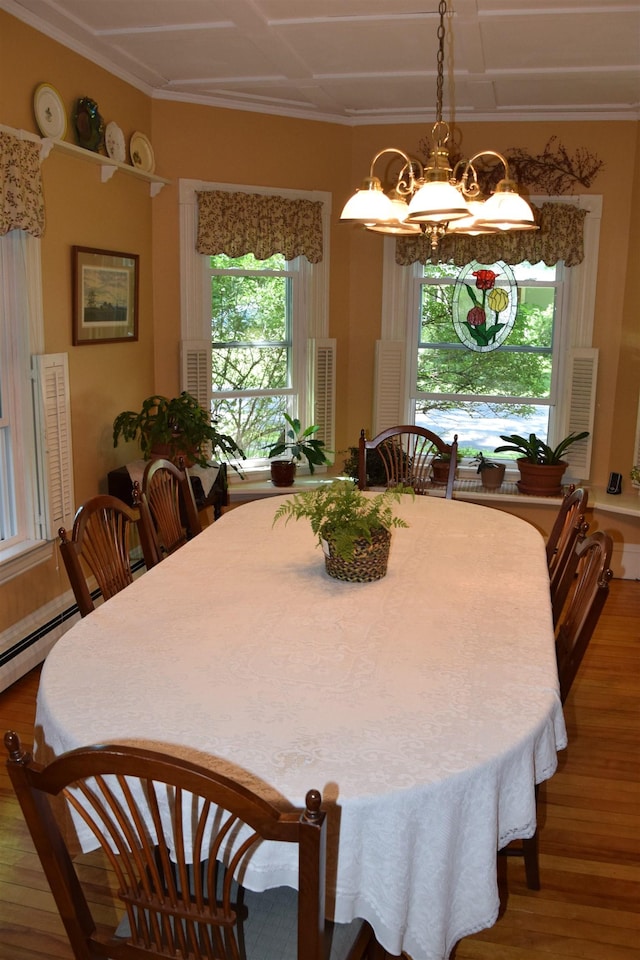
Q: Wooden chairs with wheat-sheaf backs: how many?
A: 6